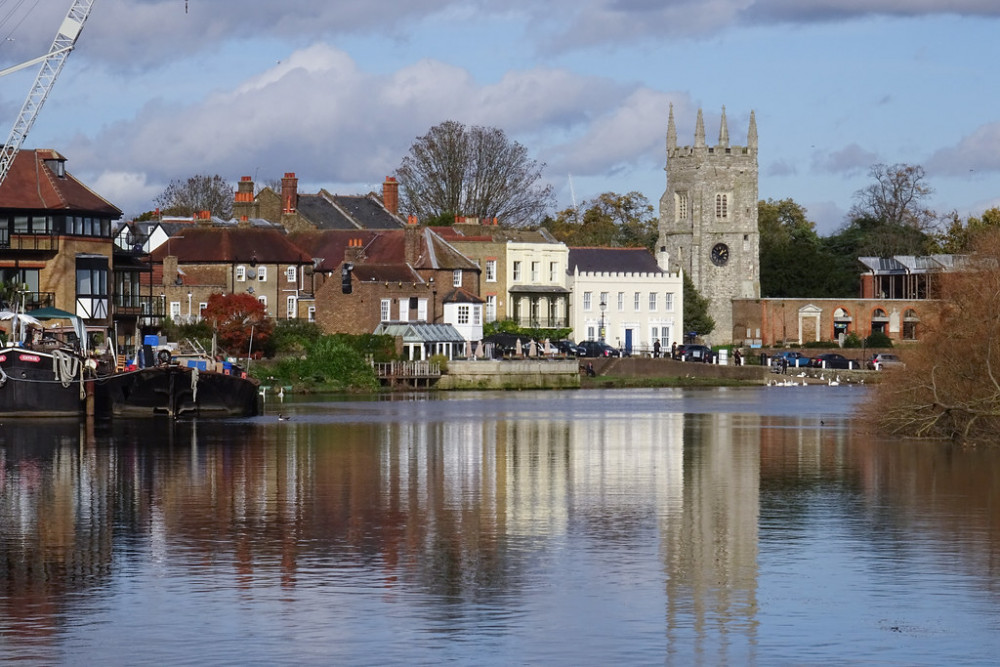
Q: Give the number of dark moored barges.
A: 2